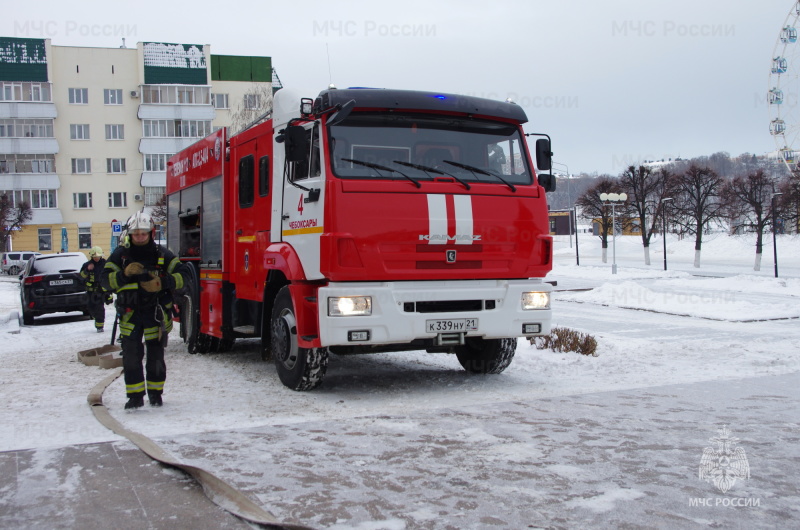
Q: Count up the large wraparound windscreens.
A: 1